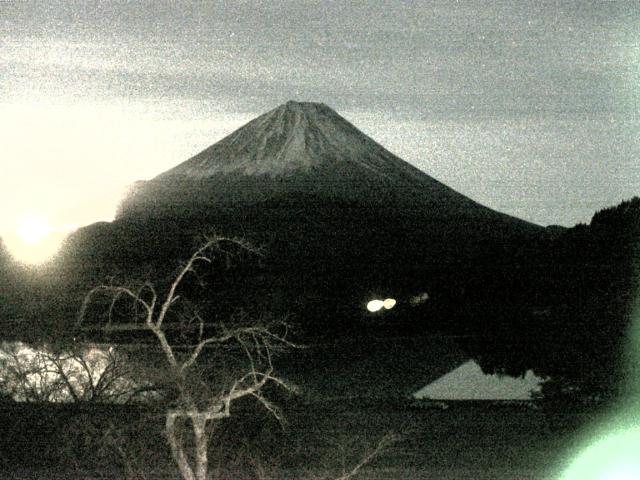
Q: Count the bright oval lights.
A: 2